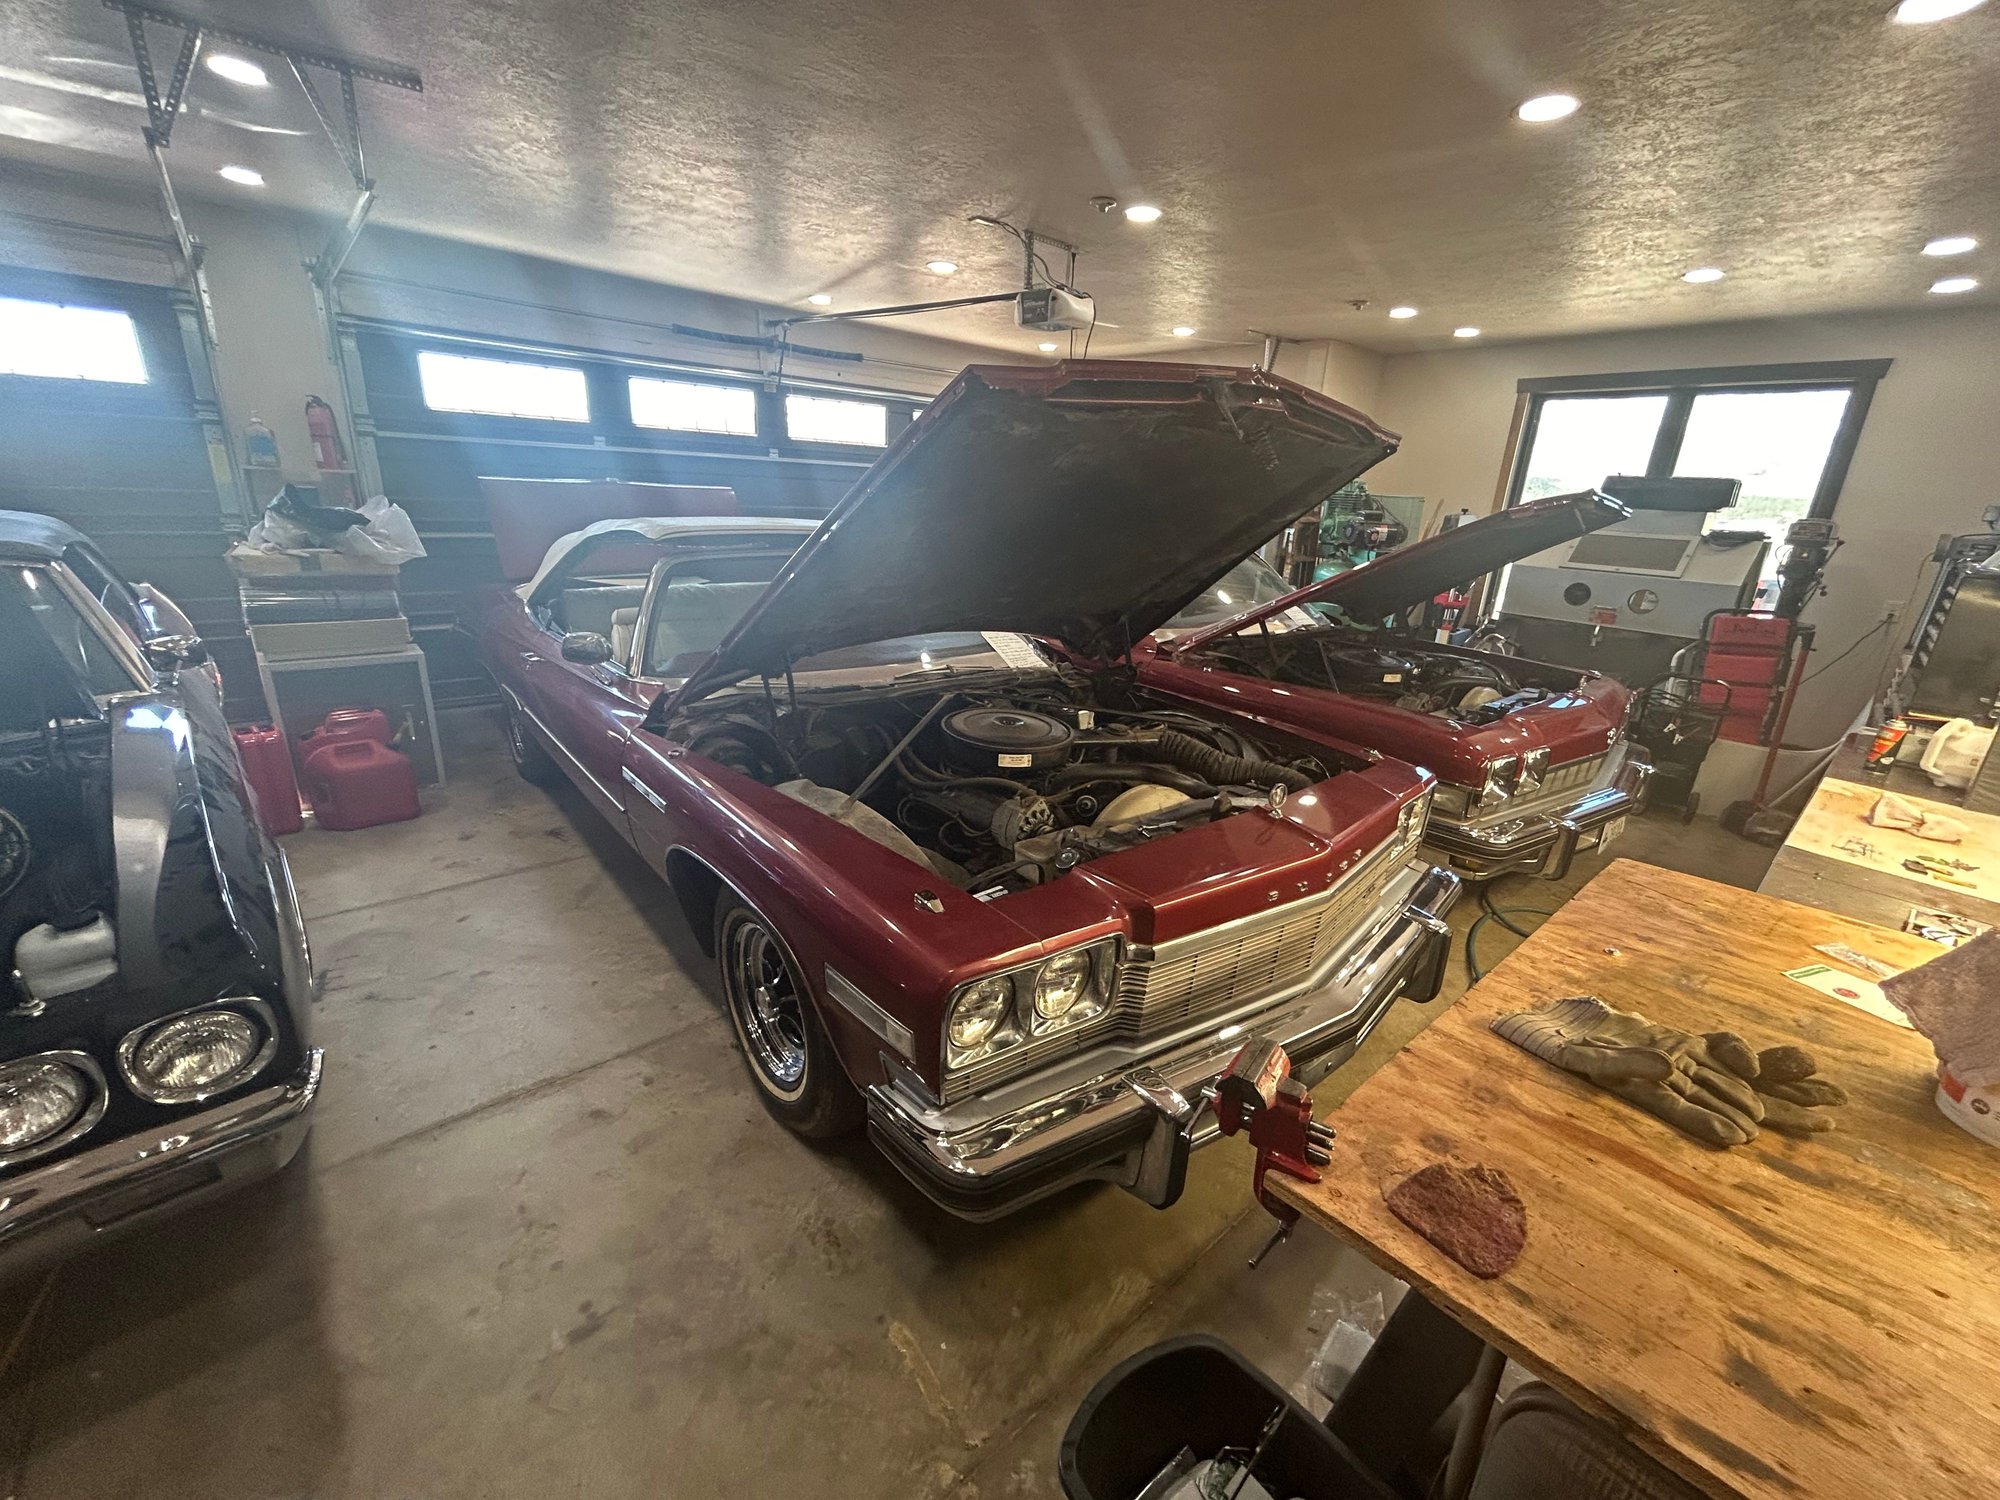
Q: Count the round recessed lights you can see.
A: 14